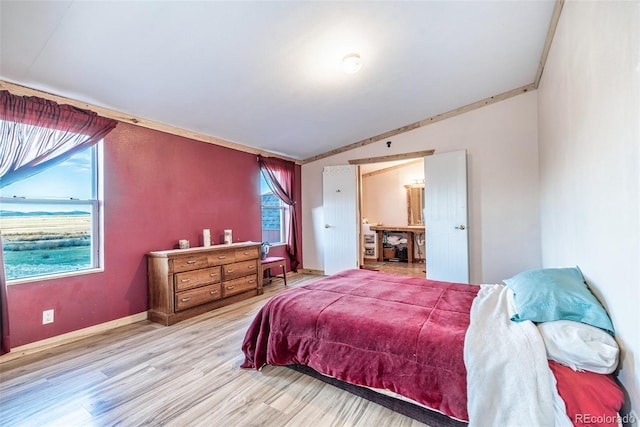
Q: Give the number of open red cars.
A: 0